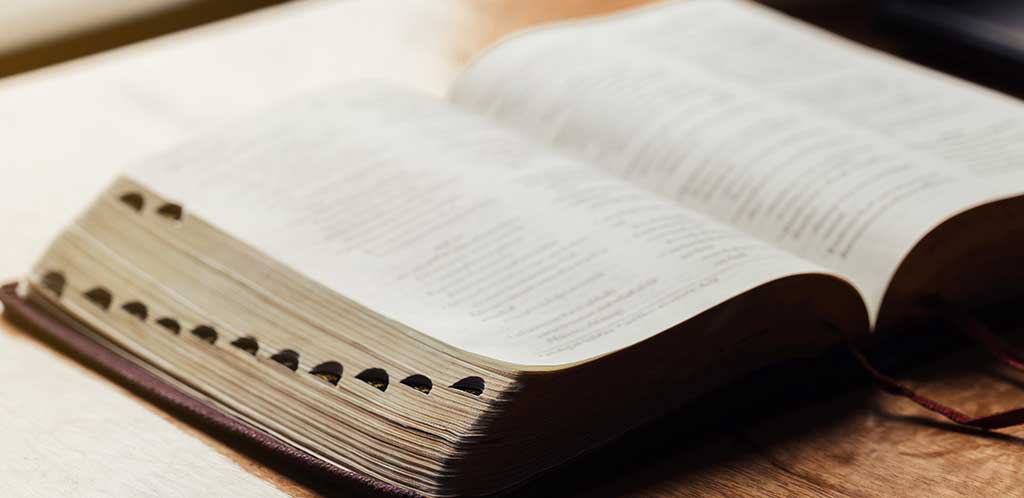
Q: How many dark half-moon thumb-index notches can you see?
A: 13